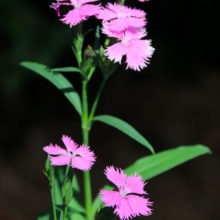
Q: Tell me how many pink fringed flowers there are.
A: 5